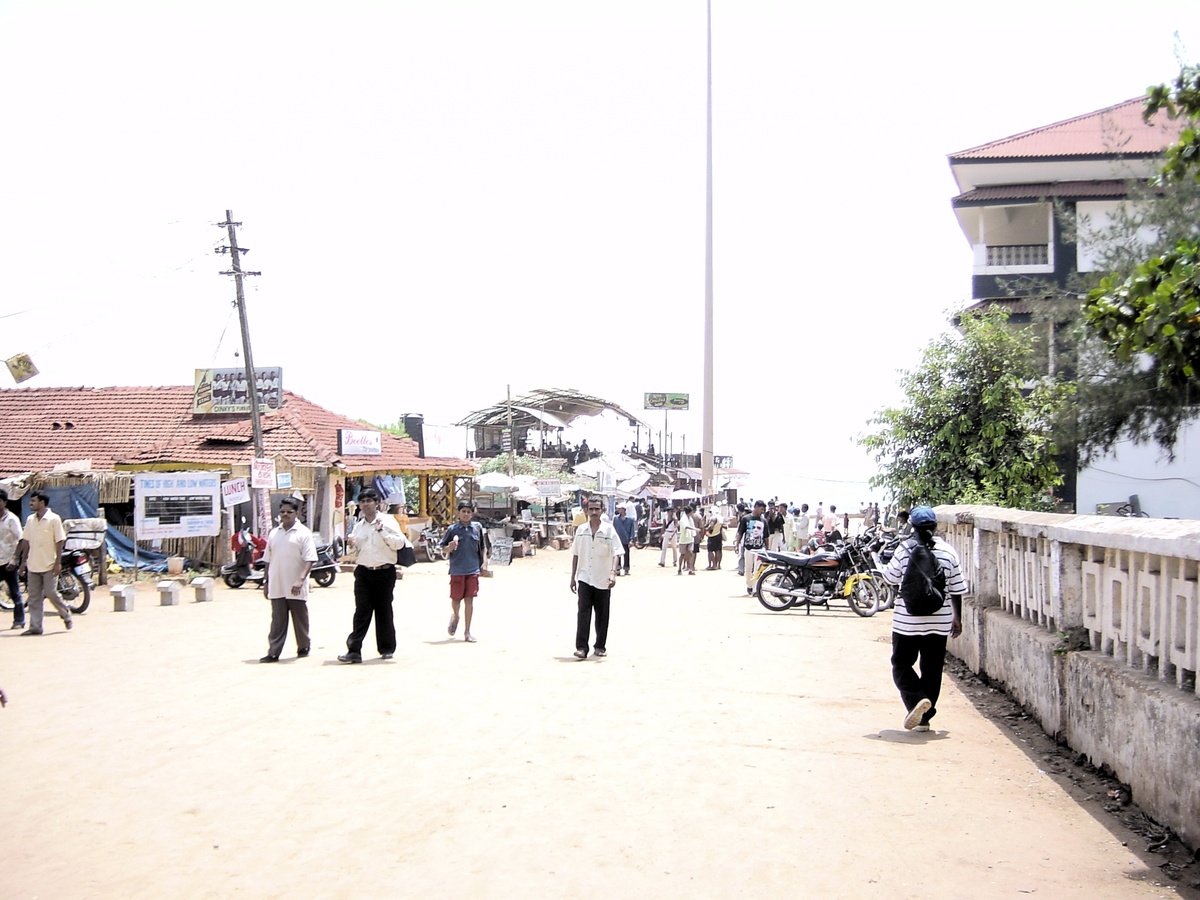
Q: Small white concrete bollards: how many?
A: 3